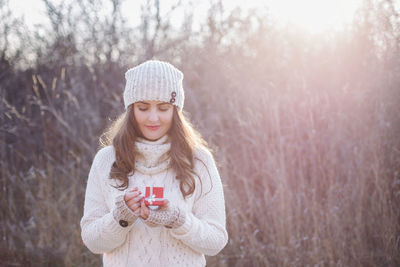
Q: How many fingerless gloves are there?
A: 2